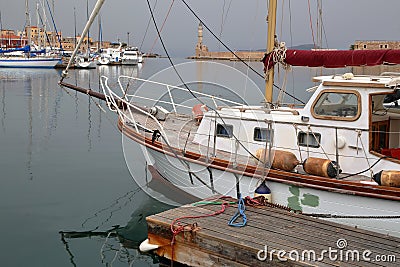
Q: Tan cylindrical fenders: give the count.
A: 3